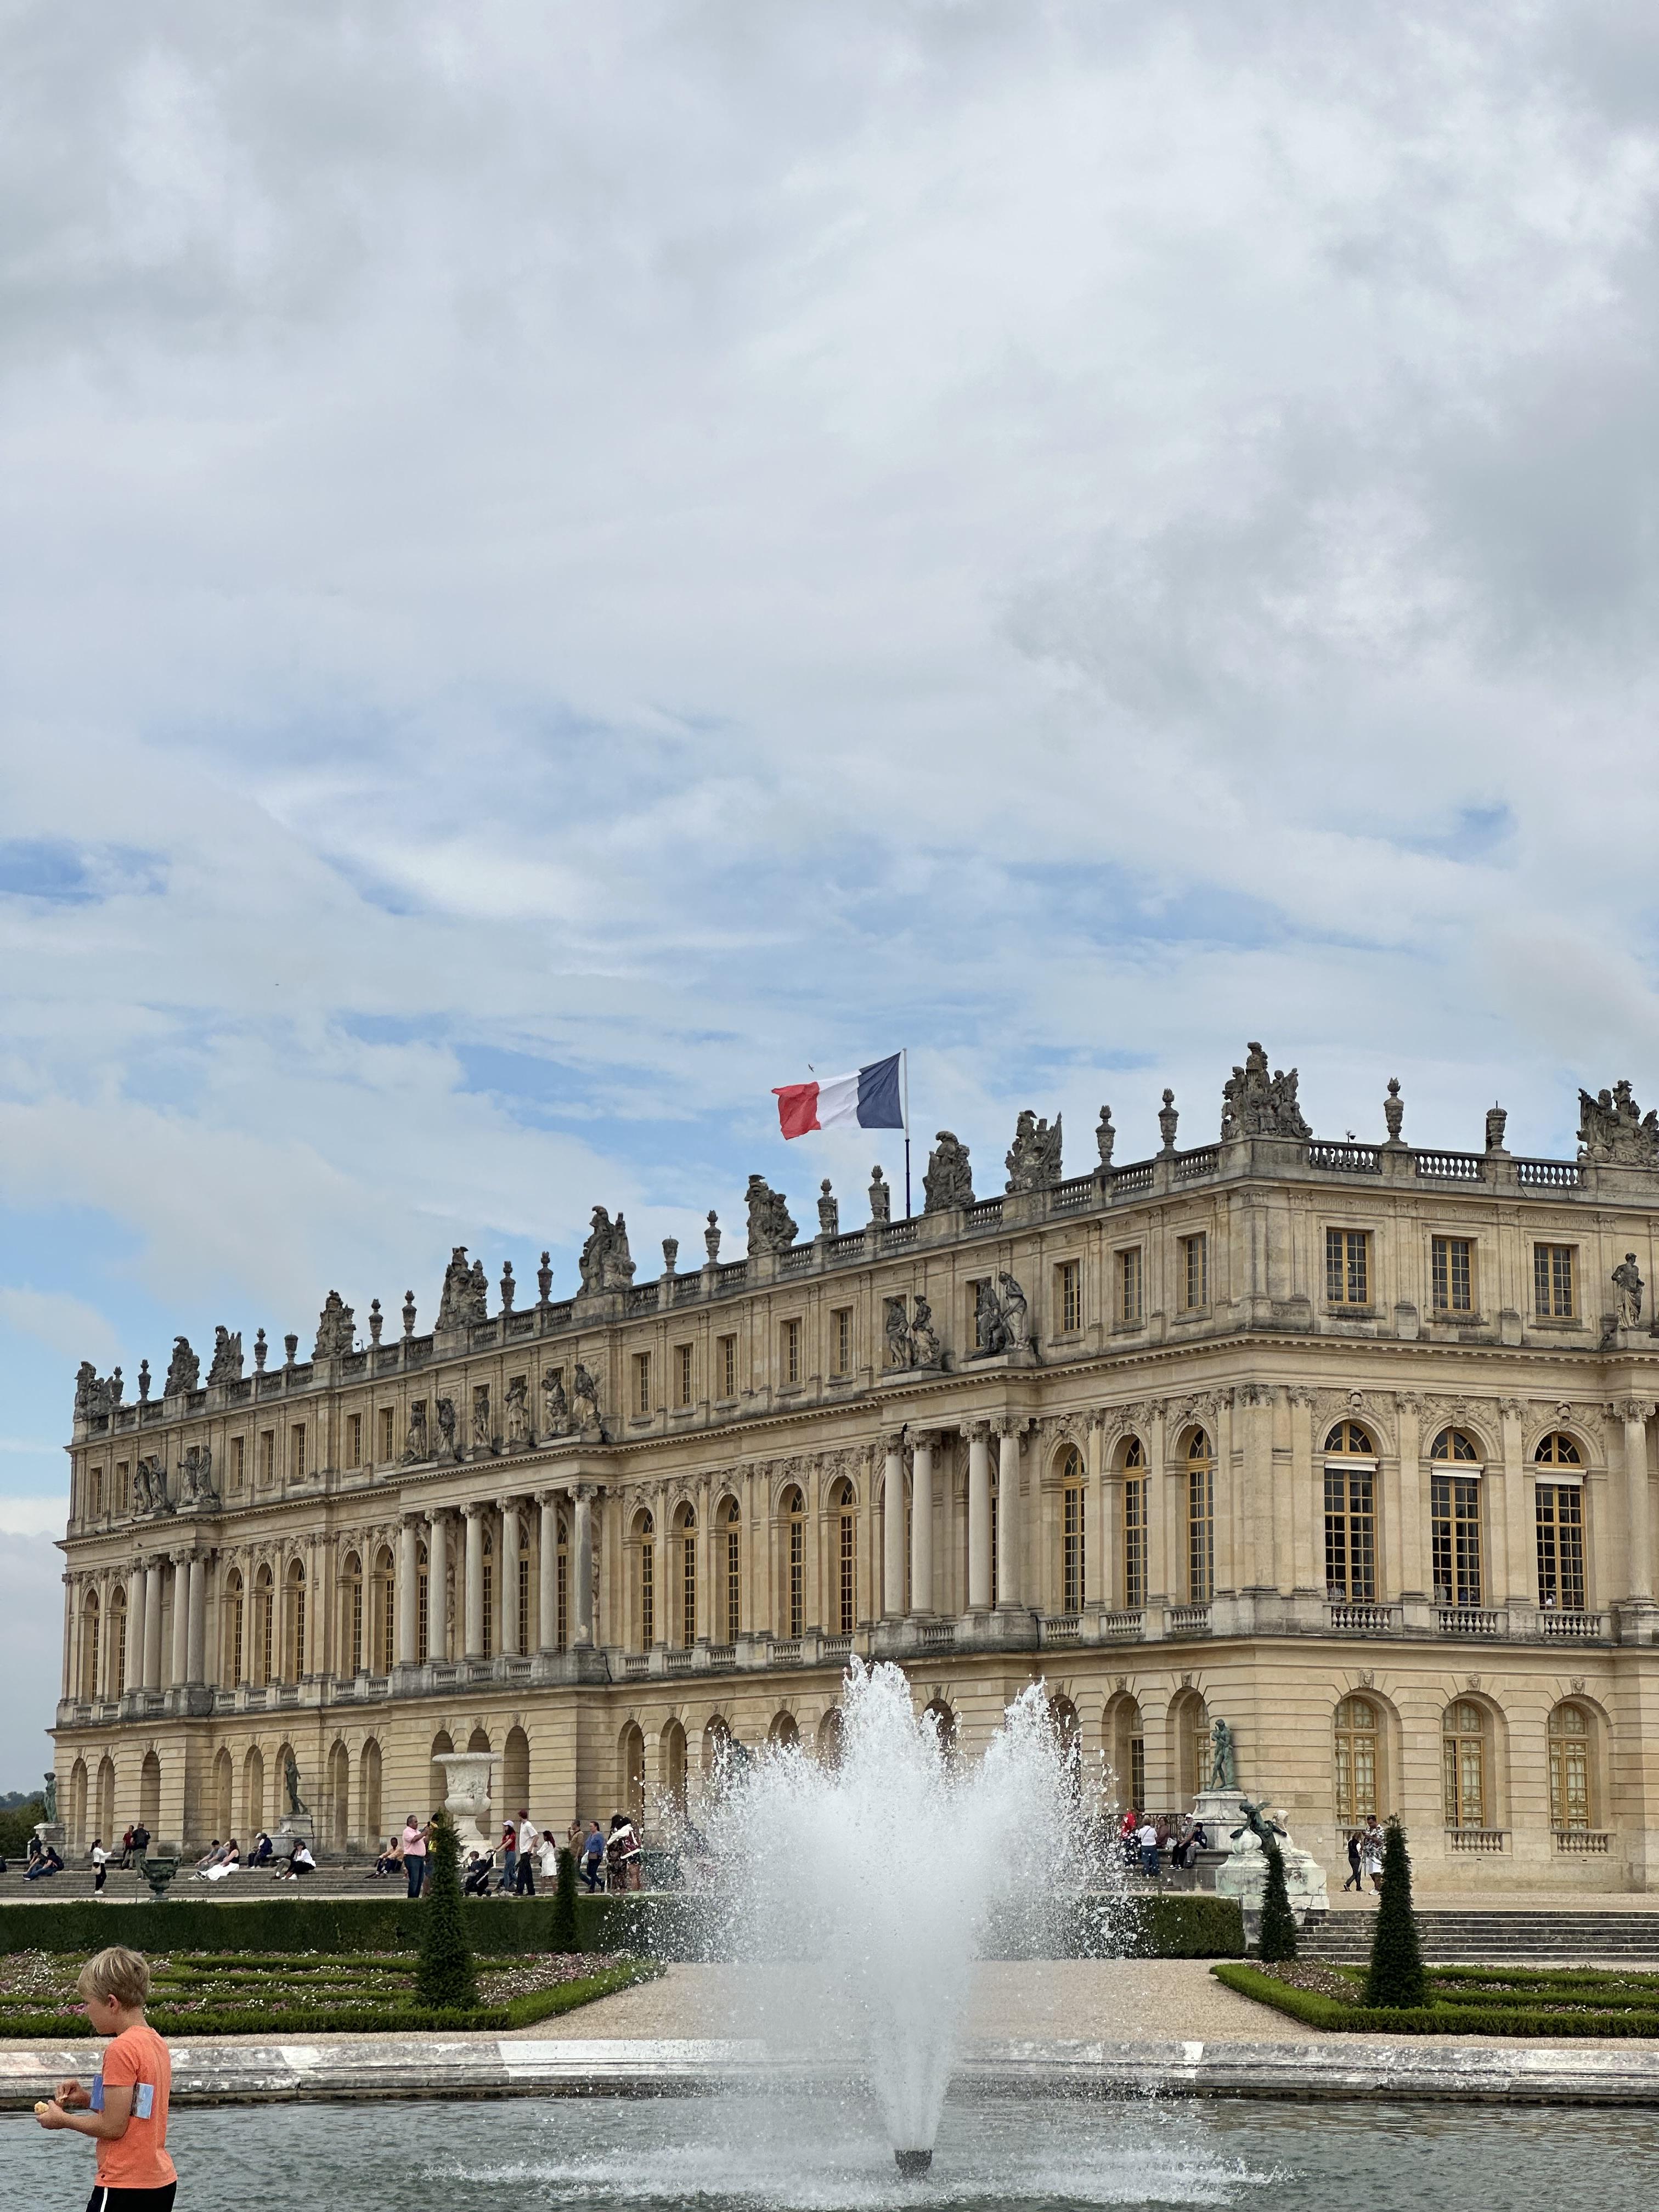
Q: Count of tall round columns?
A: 15